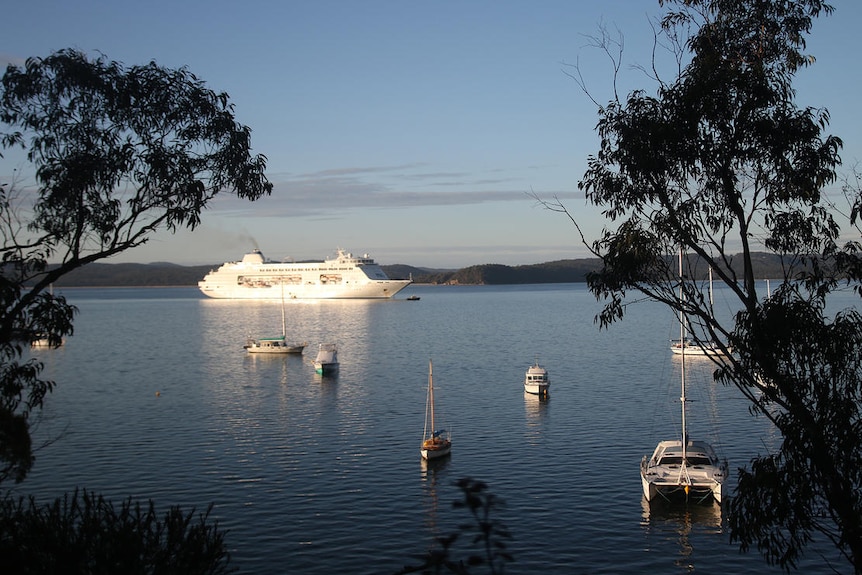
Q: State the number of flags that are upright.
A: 0